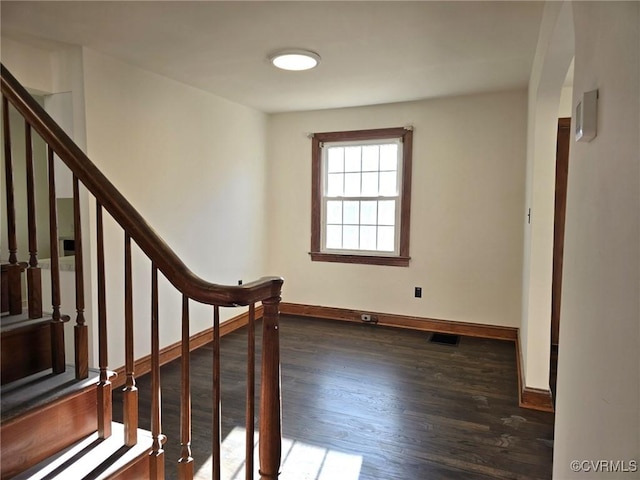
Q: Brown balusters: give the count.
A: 10